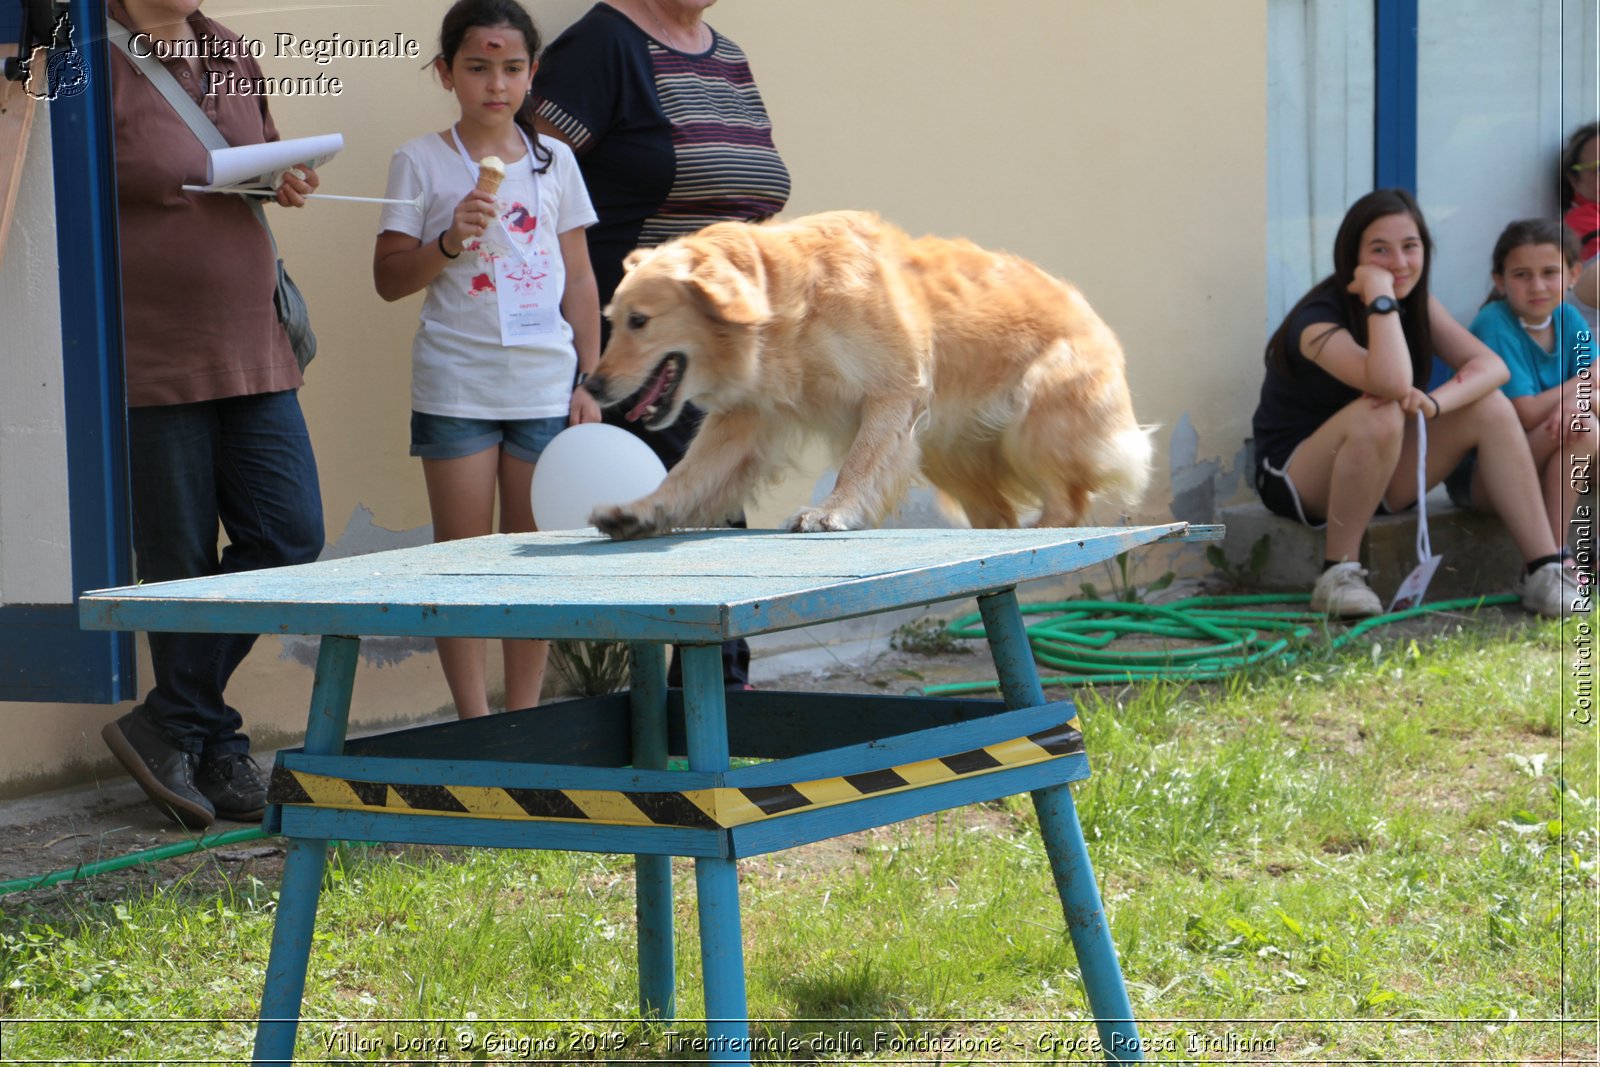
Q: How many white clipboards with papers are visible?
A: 1